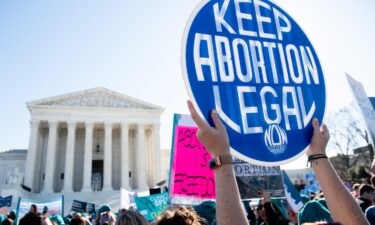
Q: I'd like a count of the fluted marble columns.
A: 8